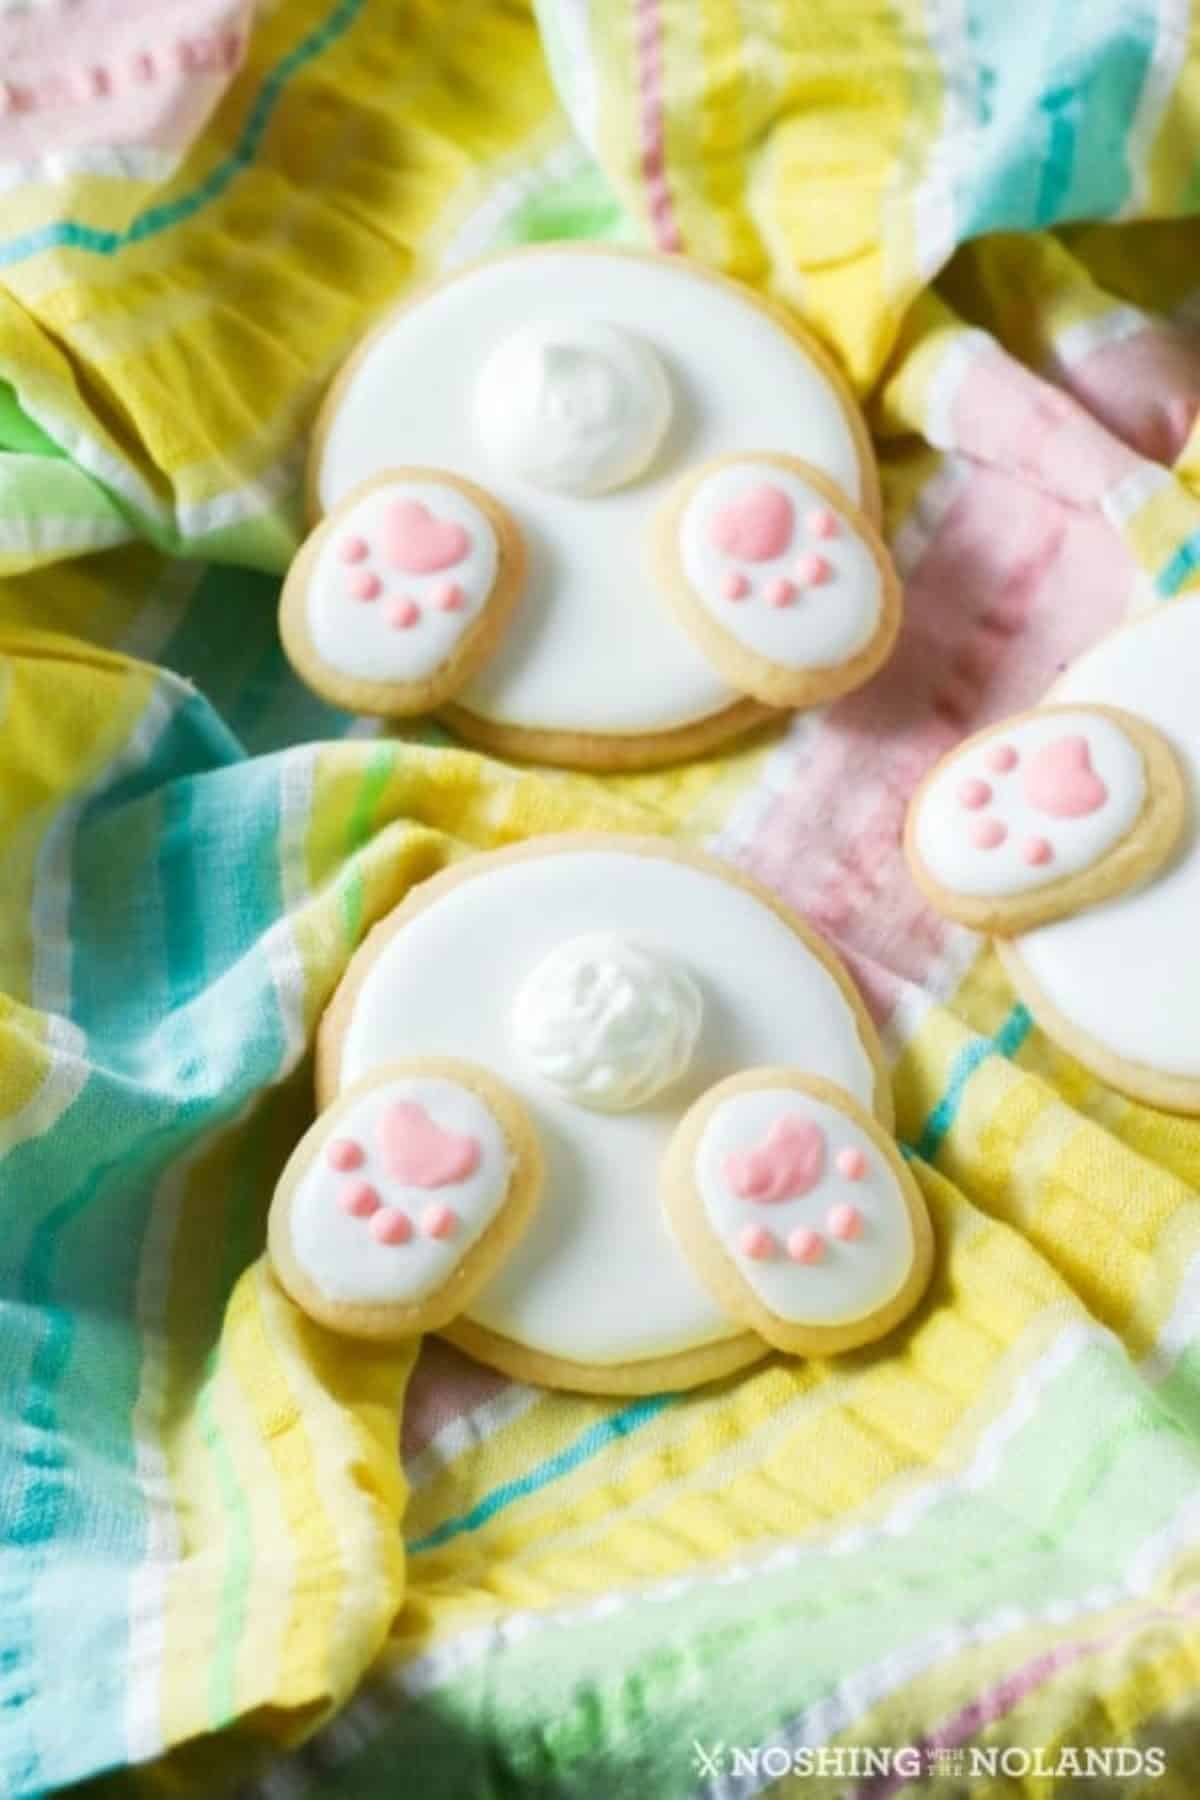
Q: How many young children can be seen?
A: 0